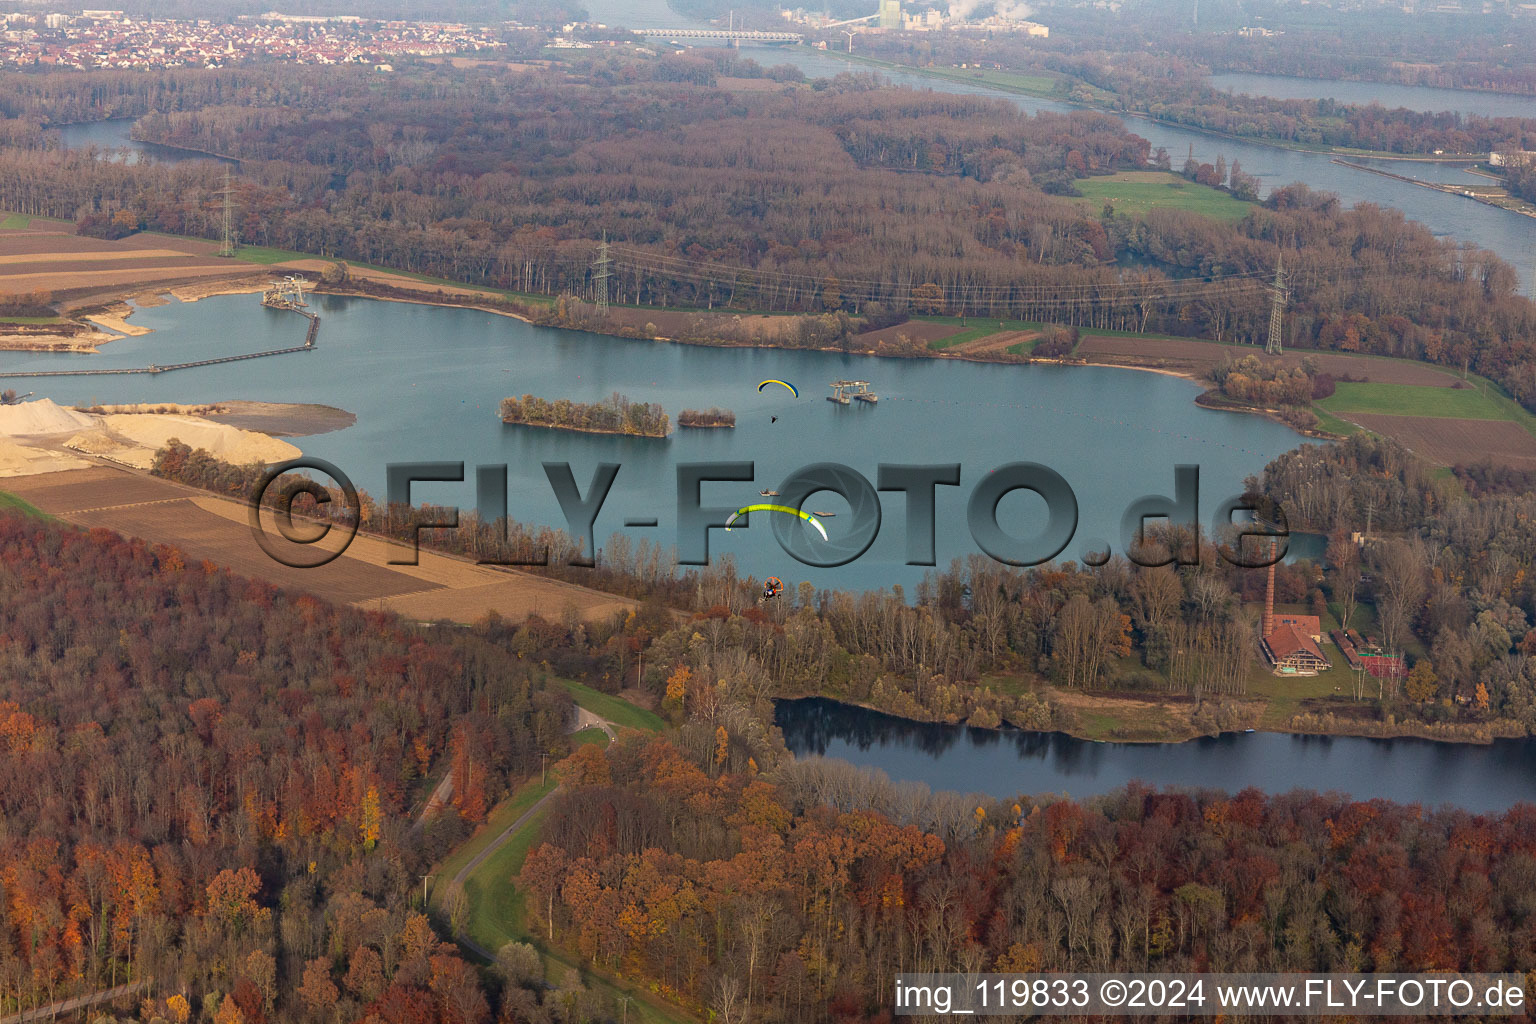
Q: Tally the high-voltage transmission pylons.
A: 3